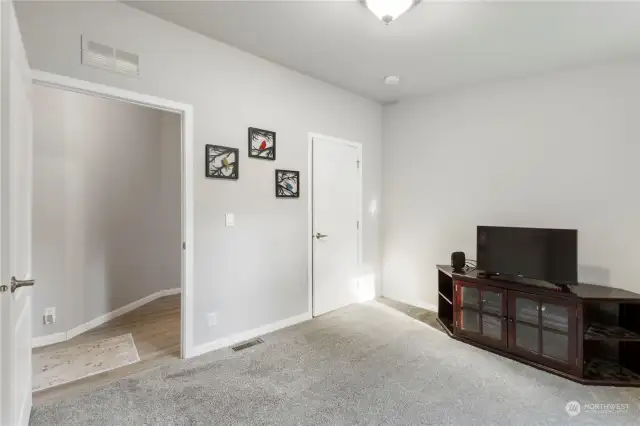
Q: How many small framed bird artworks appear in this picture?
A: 3